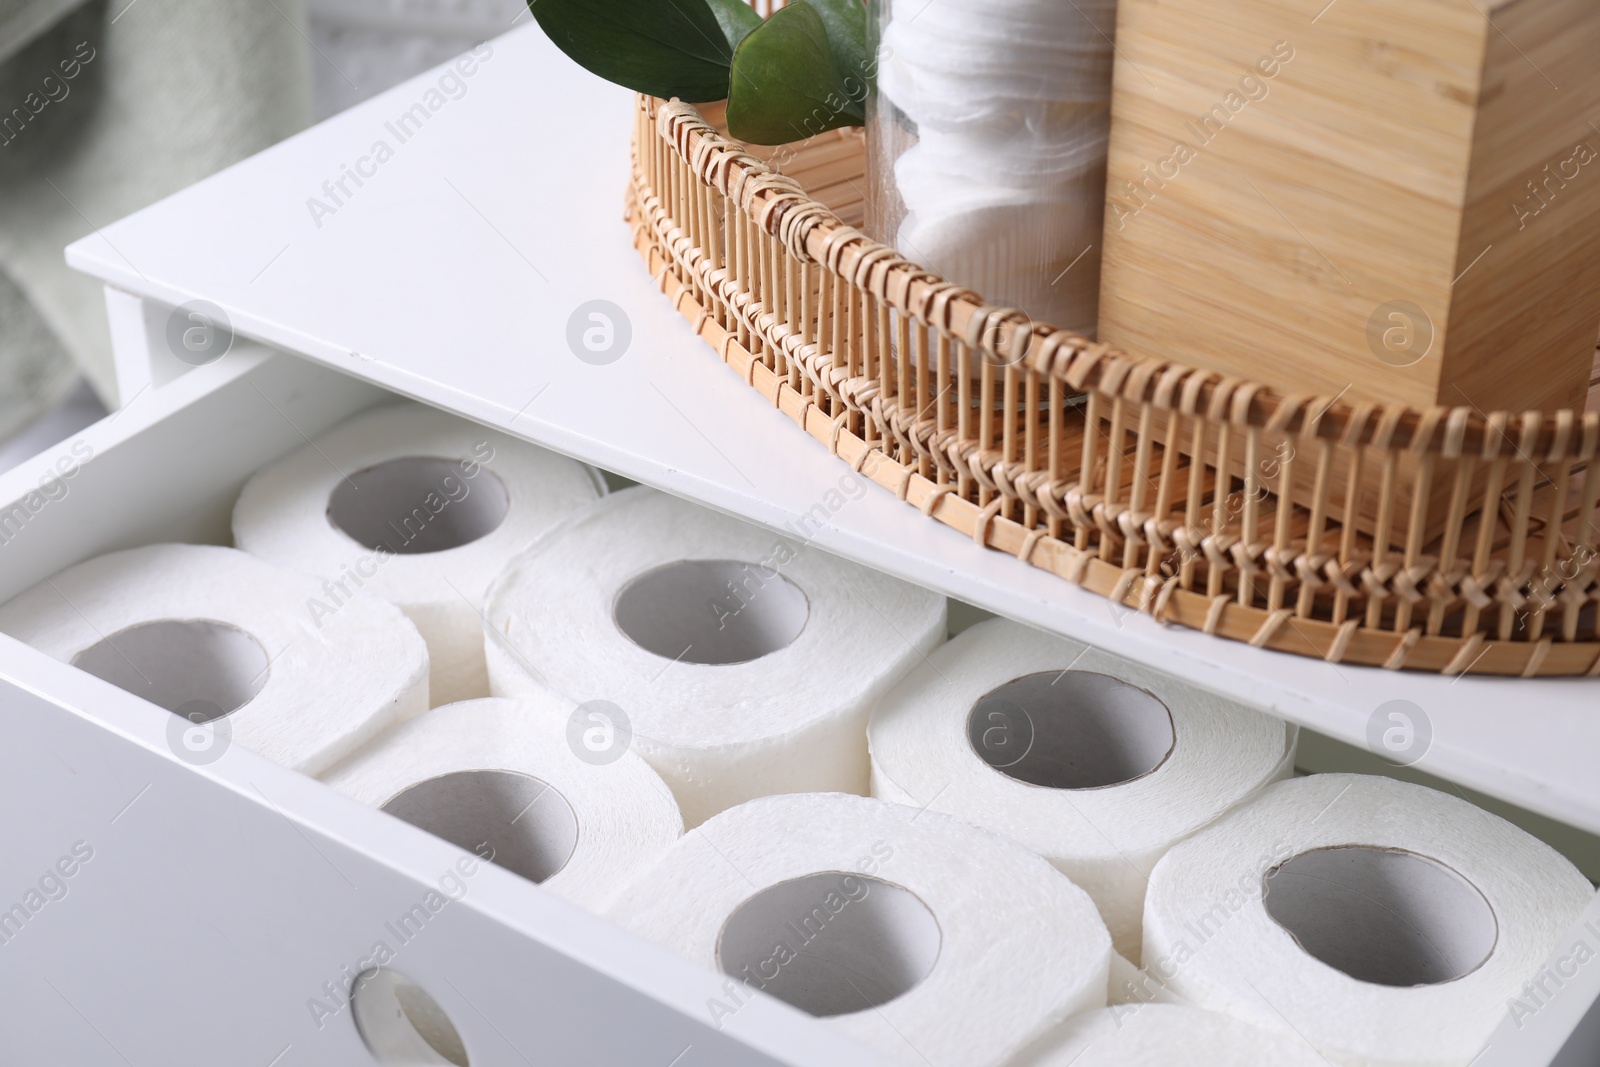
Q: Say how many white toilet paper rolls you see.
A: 8